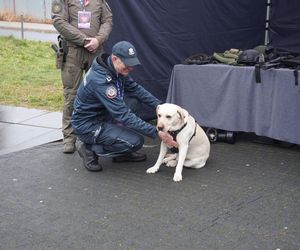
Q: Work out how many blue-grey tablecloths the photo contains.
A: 1